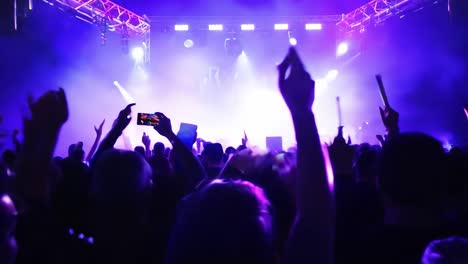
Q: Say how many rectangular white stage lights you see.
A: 5